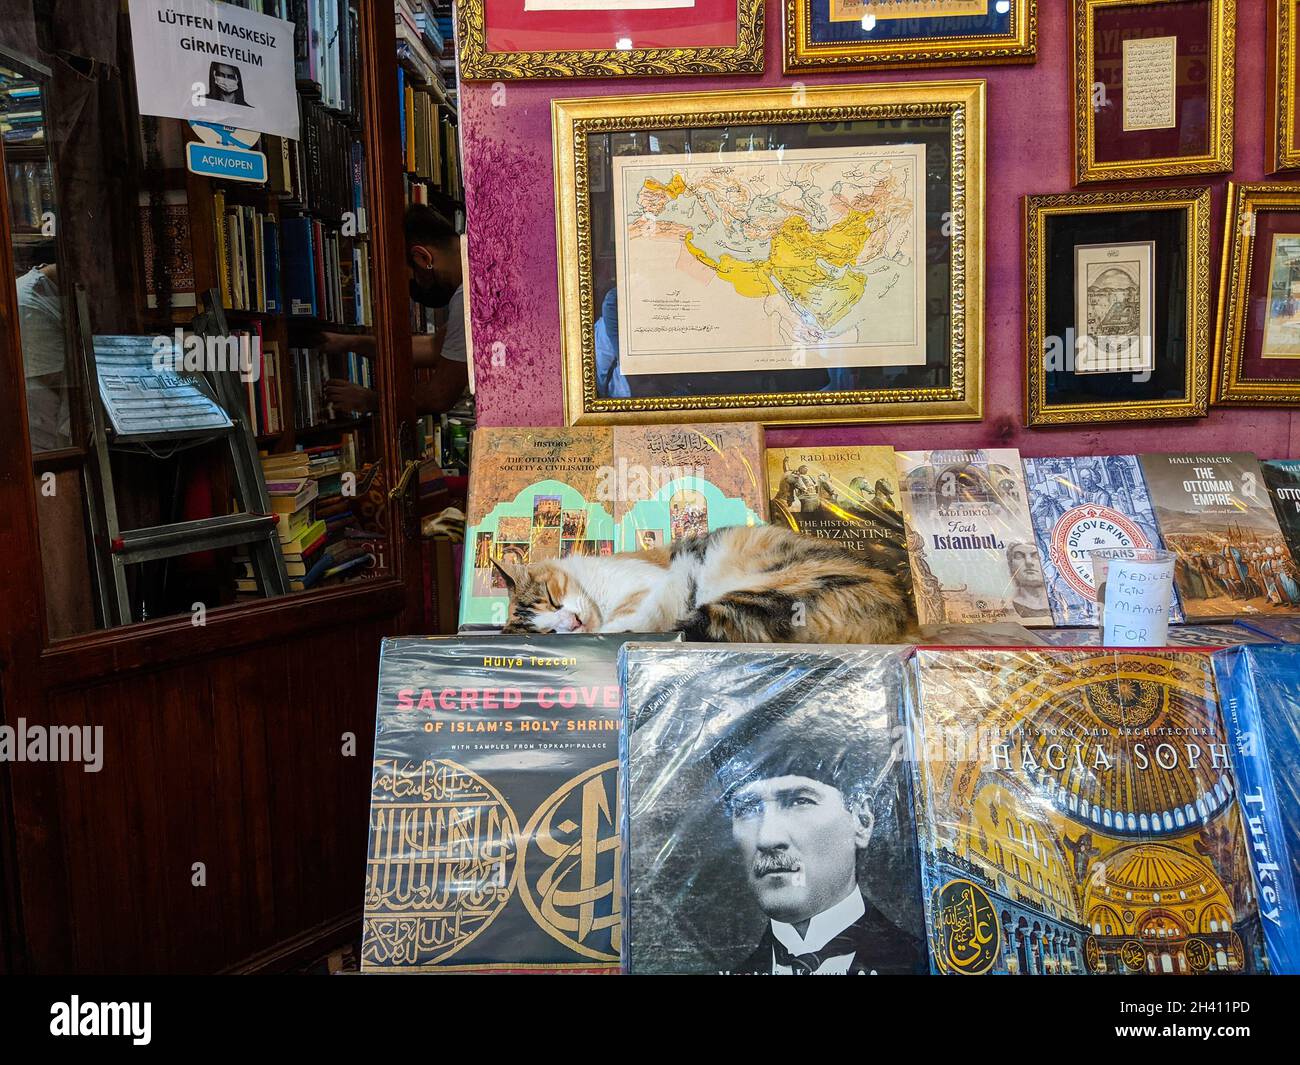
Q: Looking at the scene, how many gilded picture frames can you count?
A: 7